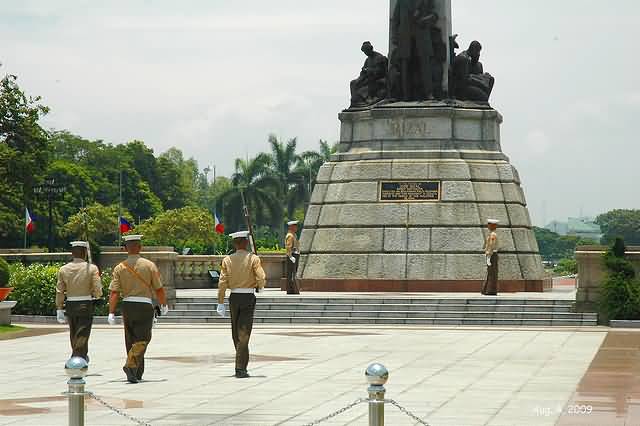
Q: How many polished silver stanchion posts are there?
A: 2